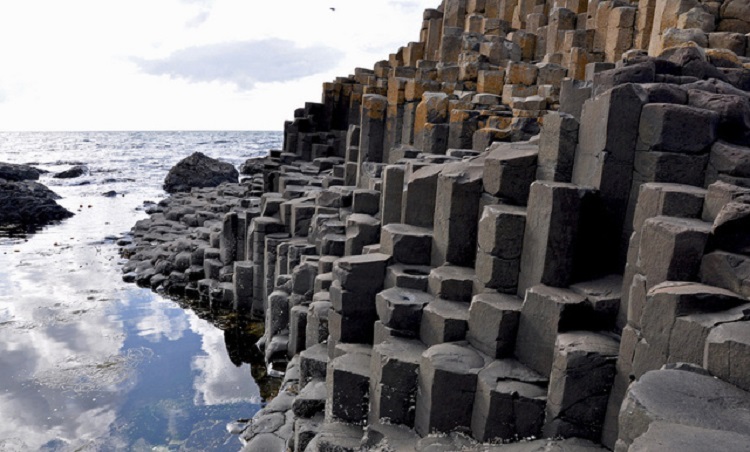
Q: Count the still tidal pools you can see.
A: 1